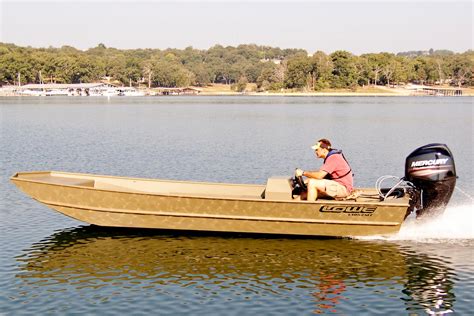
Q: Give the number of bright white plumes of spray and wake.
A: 1